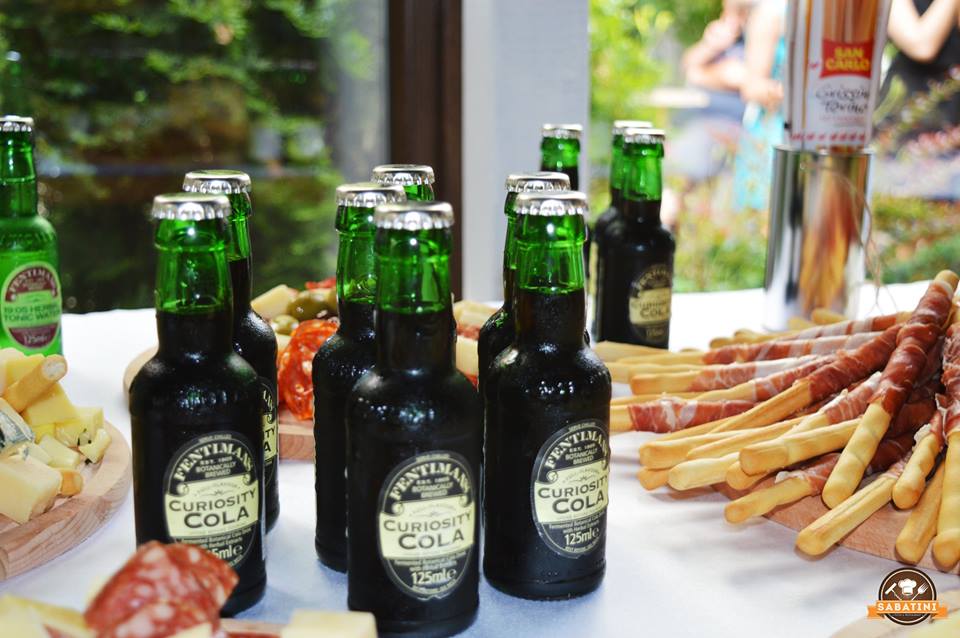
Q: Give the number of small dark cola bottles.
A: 10